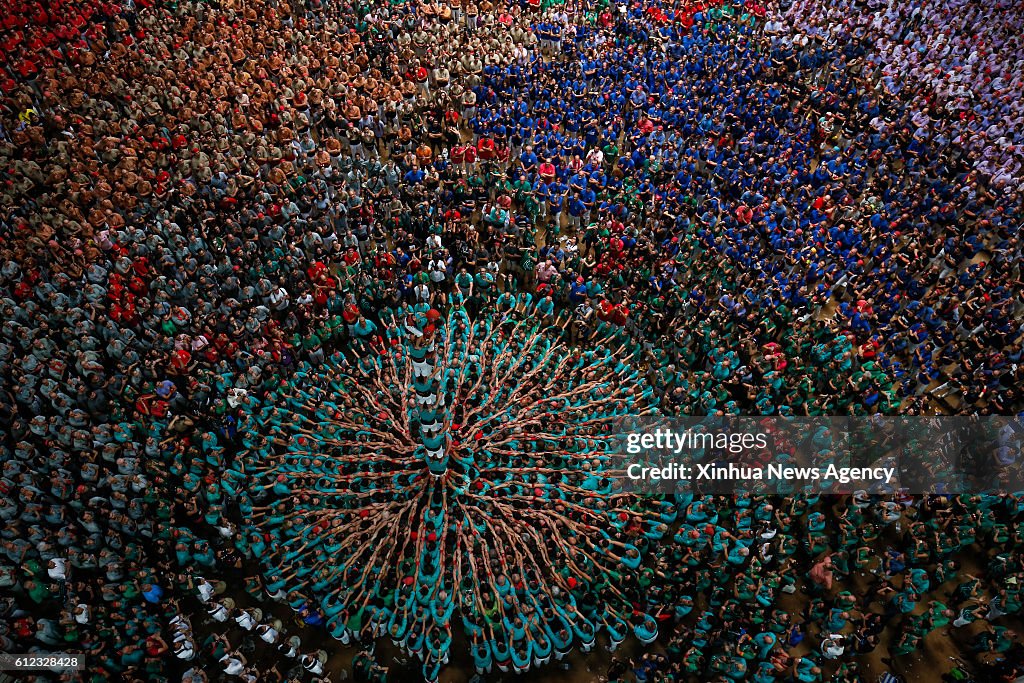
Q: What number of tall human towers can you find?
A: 1